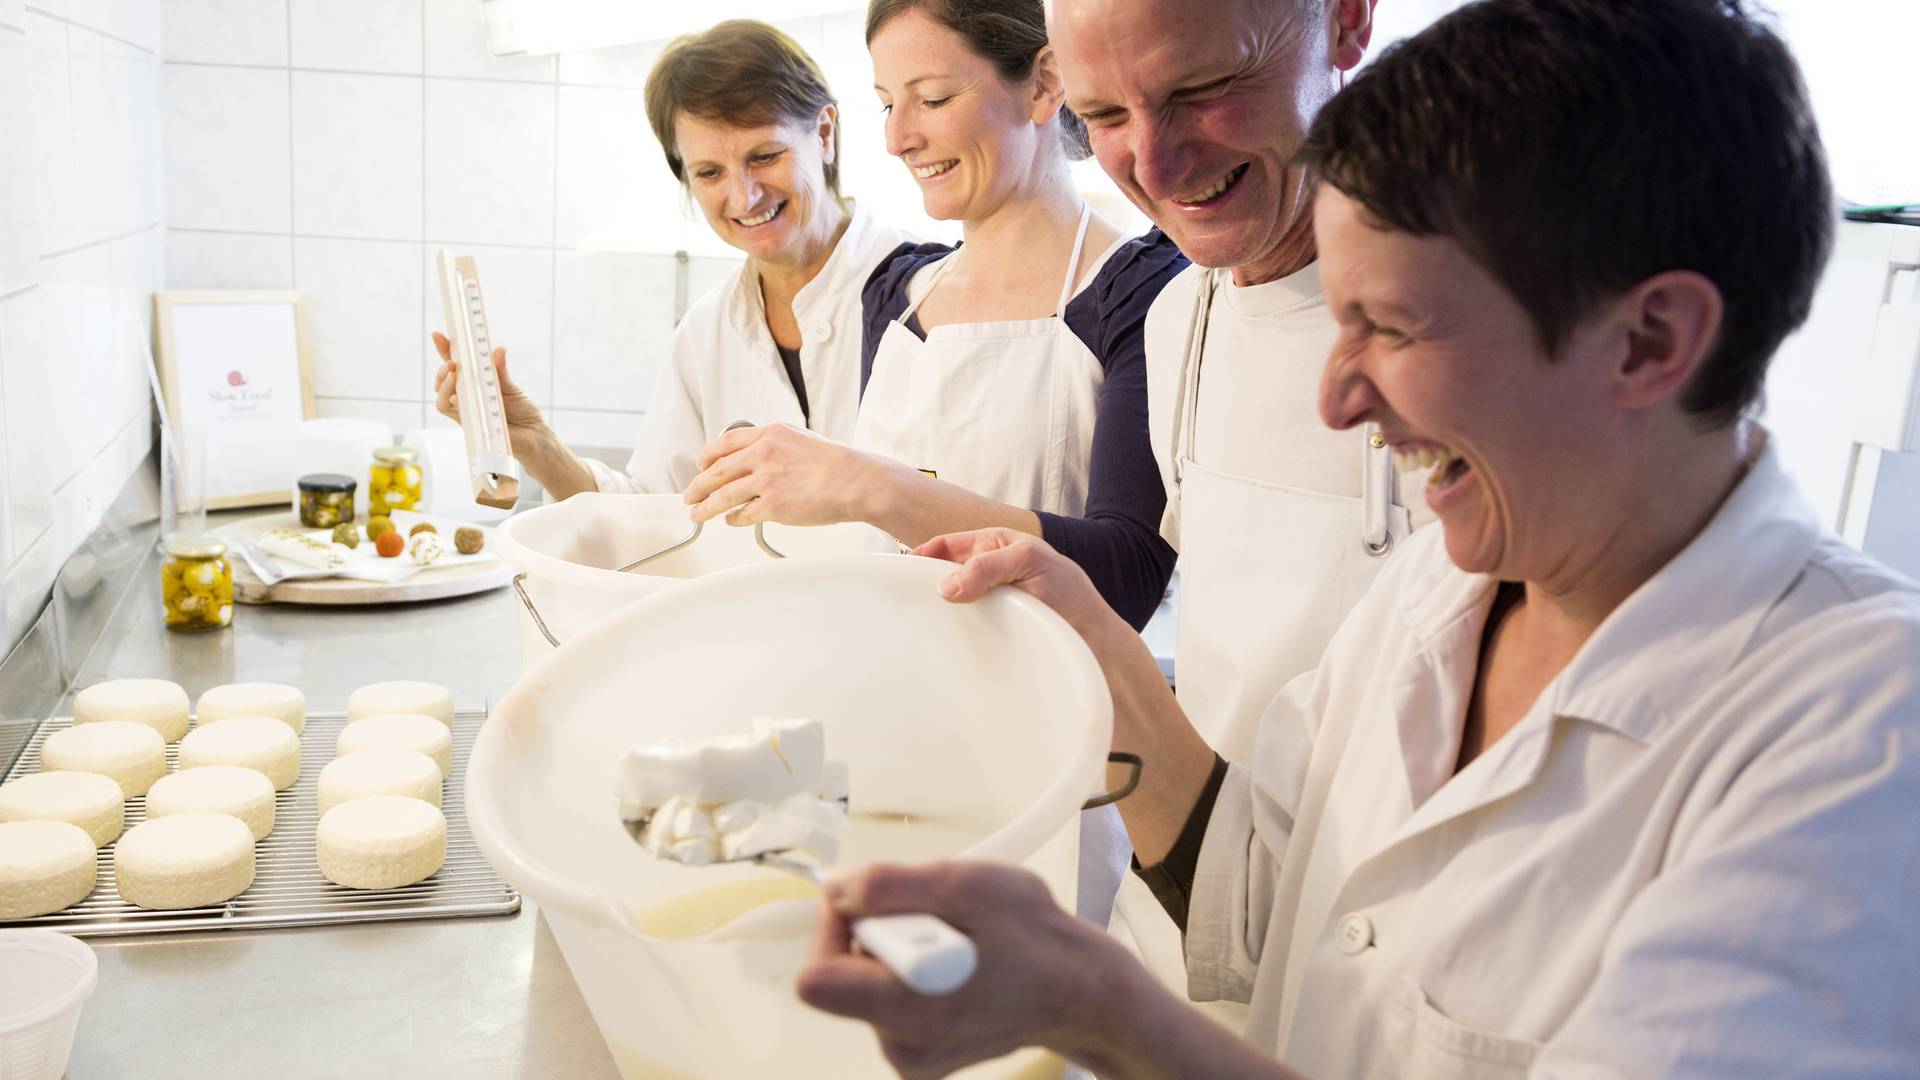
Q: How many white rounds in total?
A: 12